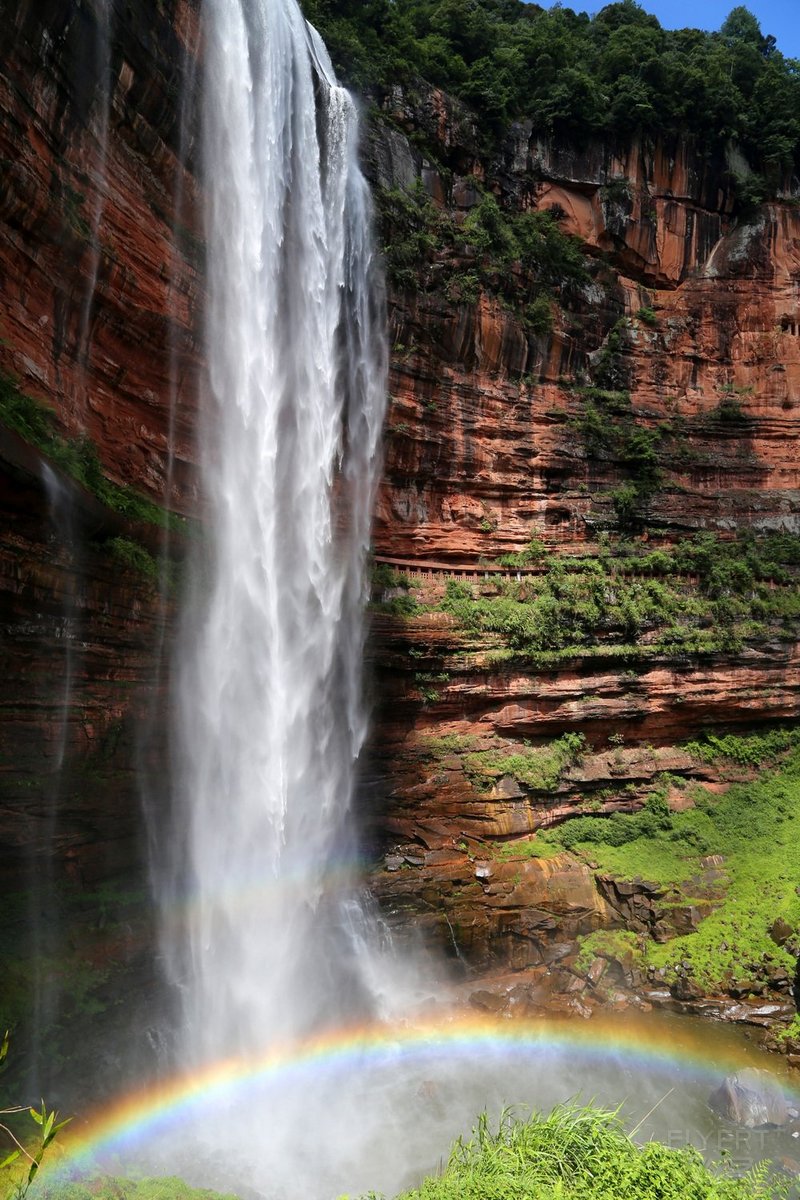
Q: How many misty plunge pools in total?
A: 1